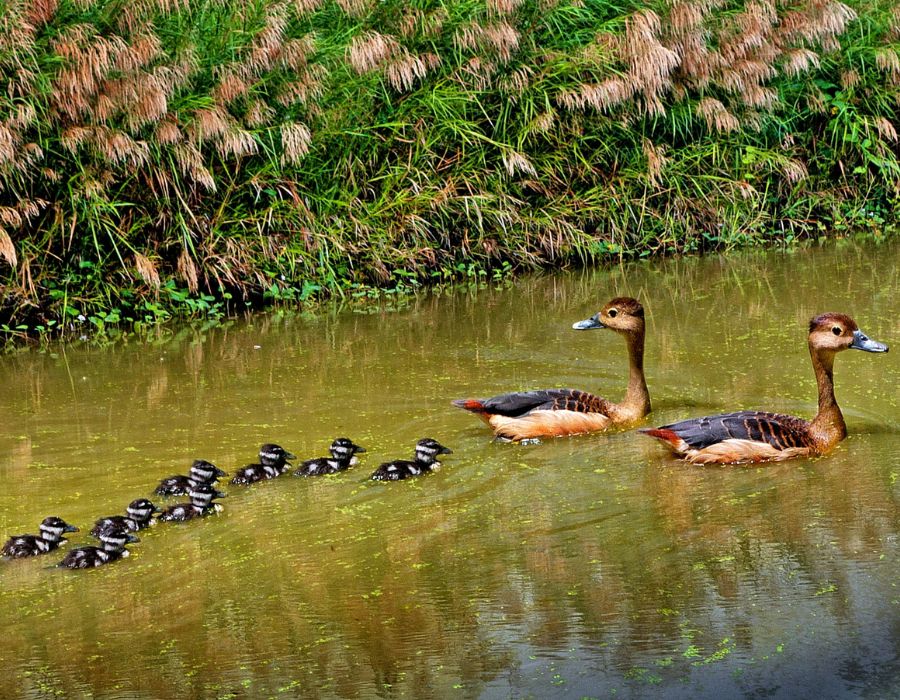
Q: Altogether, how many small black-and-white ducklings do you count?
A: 8